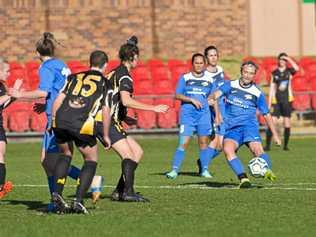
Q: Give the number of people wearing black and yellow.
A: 4